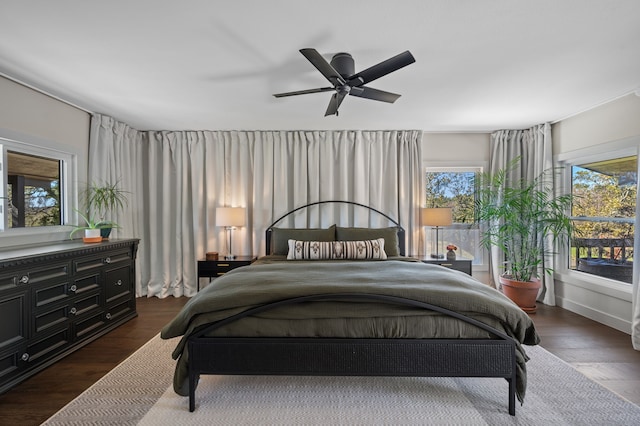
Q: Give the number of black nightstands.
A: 2